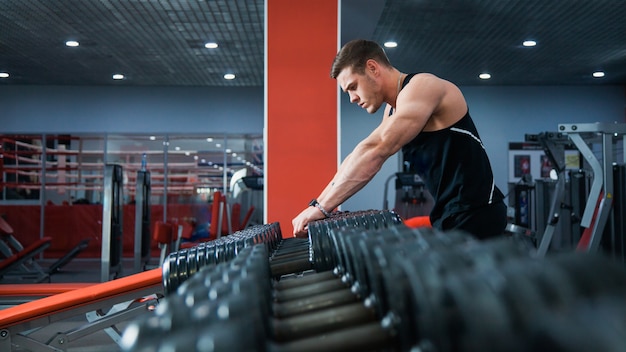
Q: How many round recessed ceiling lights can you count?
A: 9